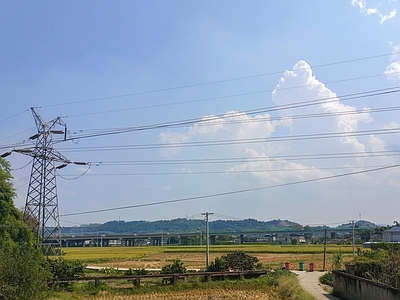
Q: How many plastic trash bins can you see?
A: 3